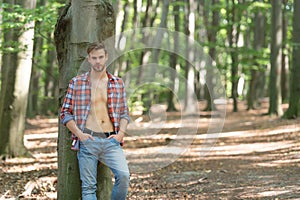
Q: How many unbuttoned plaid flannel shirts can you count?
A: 1